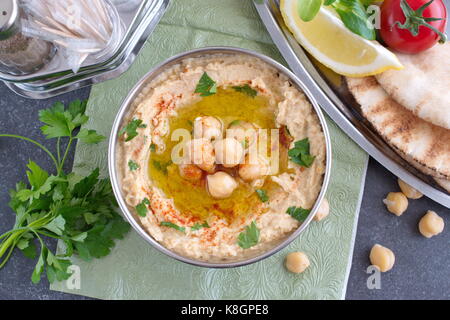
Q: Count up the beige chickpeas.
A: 13